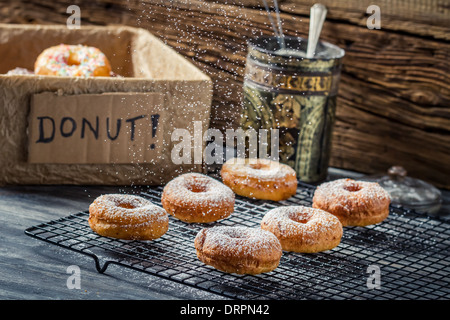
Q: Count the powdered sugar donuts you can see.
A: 6